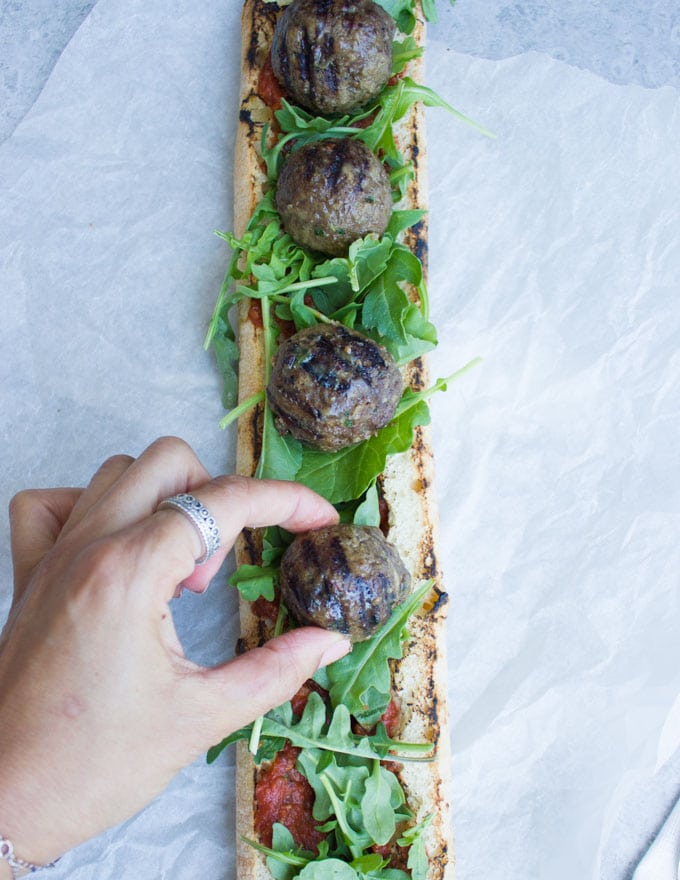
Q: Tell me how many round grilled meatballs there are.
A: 4